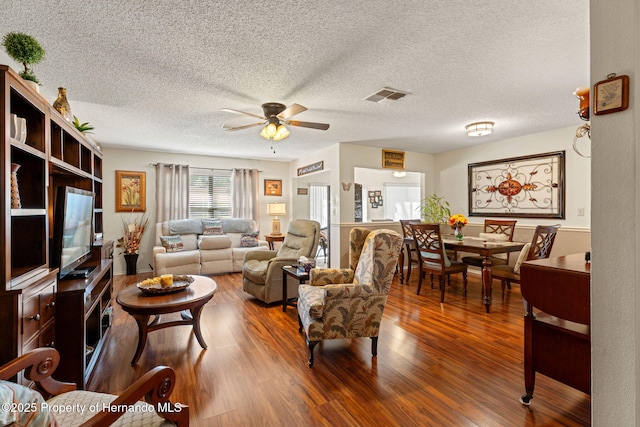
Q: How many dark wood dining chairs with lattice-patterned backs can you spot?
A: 4